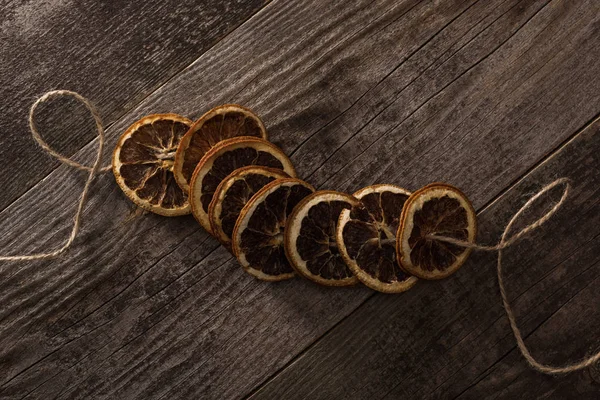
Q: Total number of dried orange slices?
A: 8